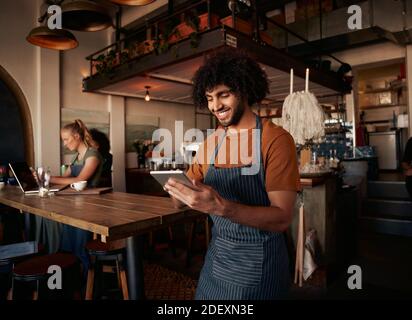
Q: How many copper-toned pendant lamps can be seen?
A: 3